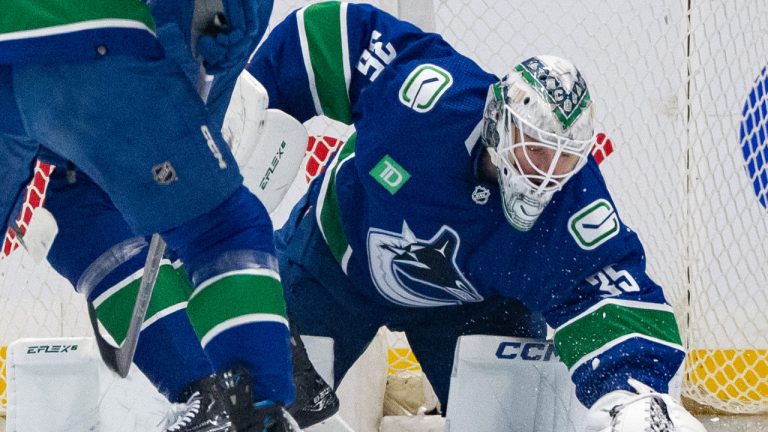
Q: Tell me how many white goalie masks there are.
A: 1